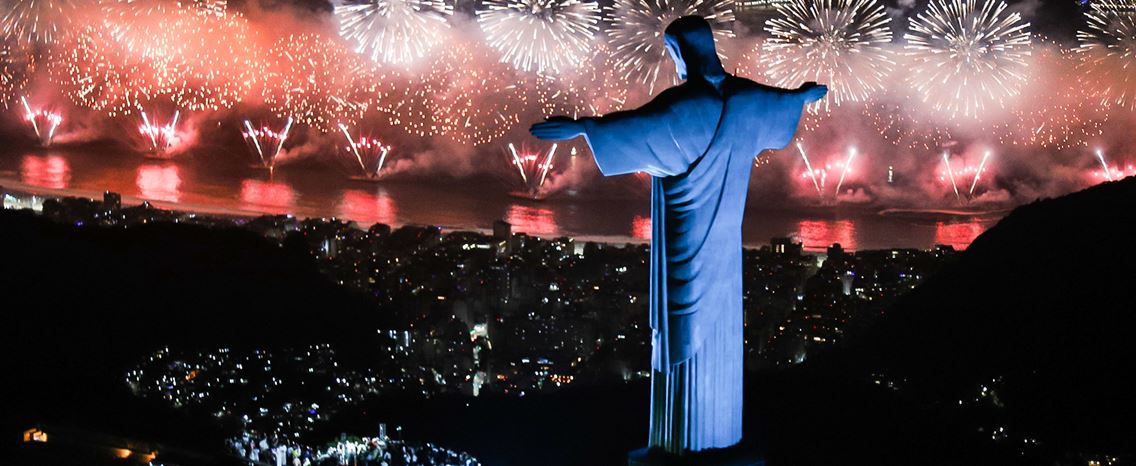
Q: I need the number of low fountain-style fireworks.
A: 8